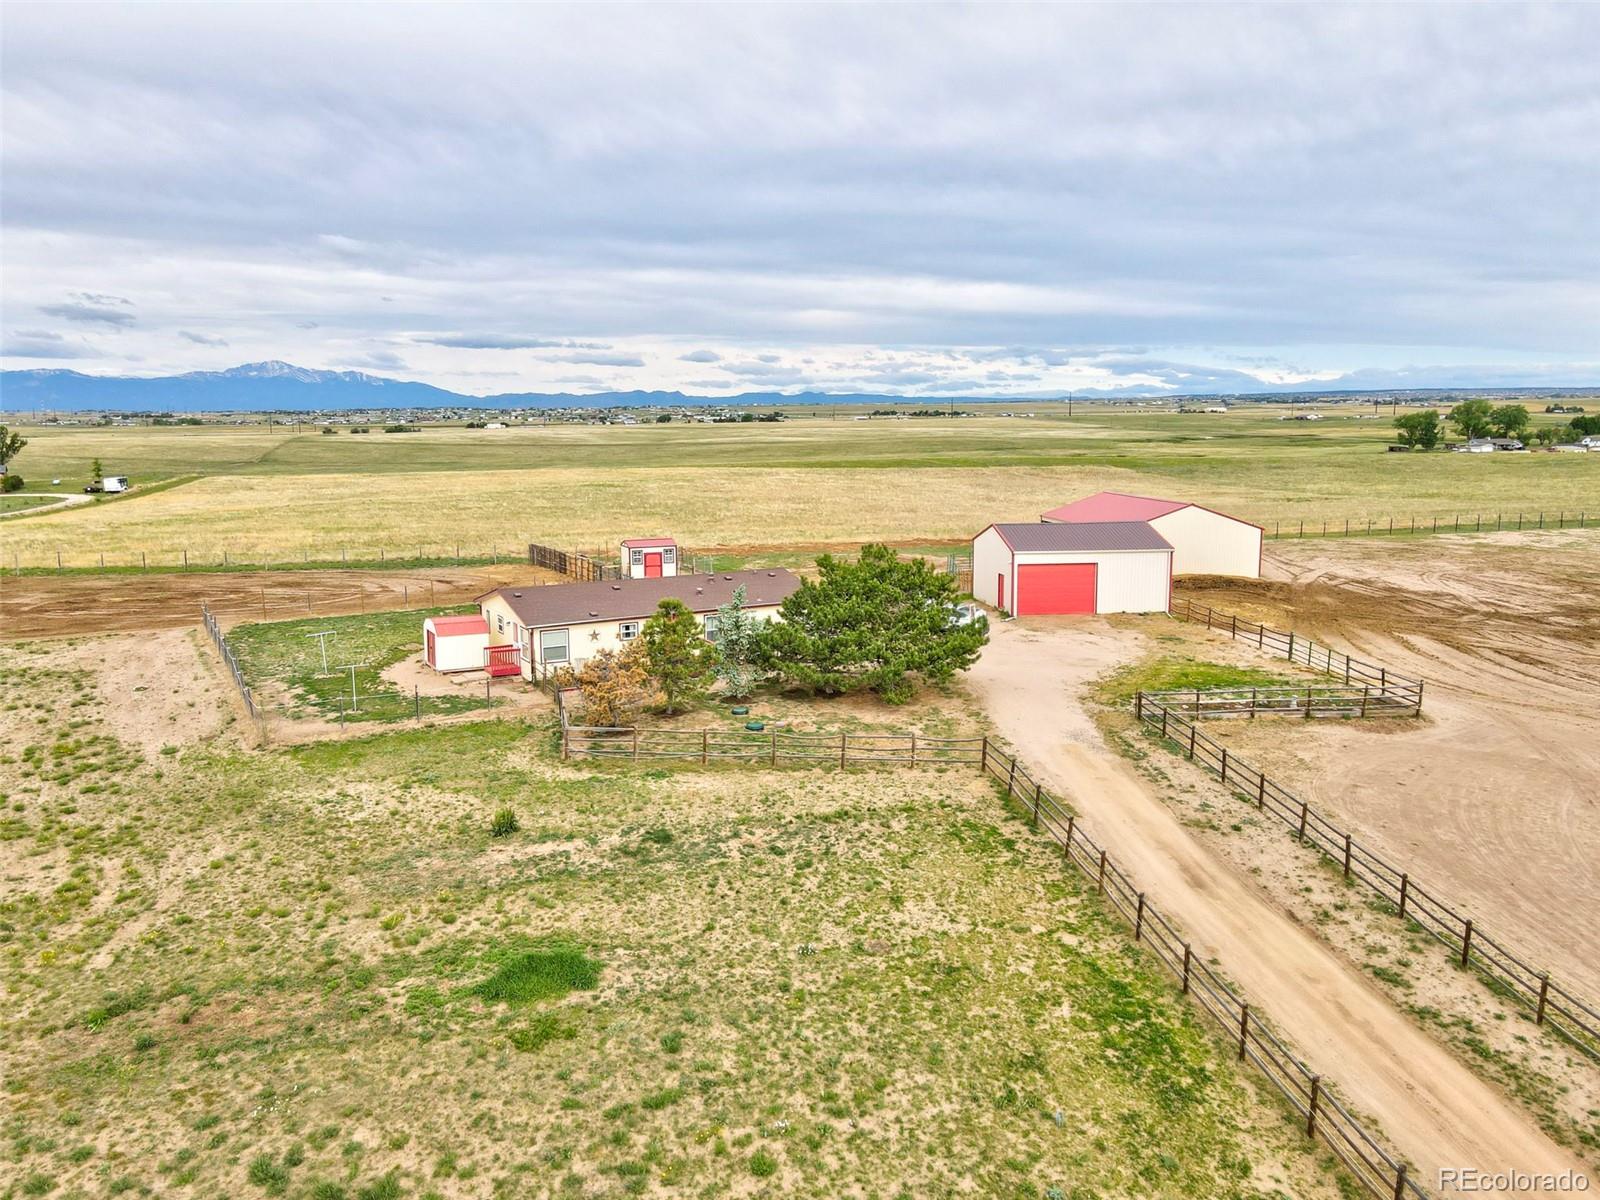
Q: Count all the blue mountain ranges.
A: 1